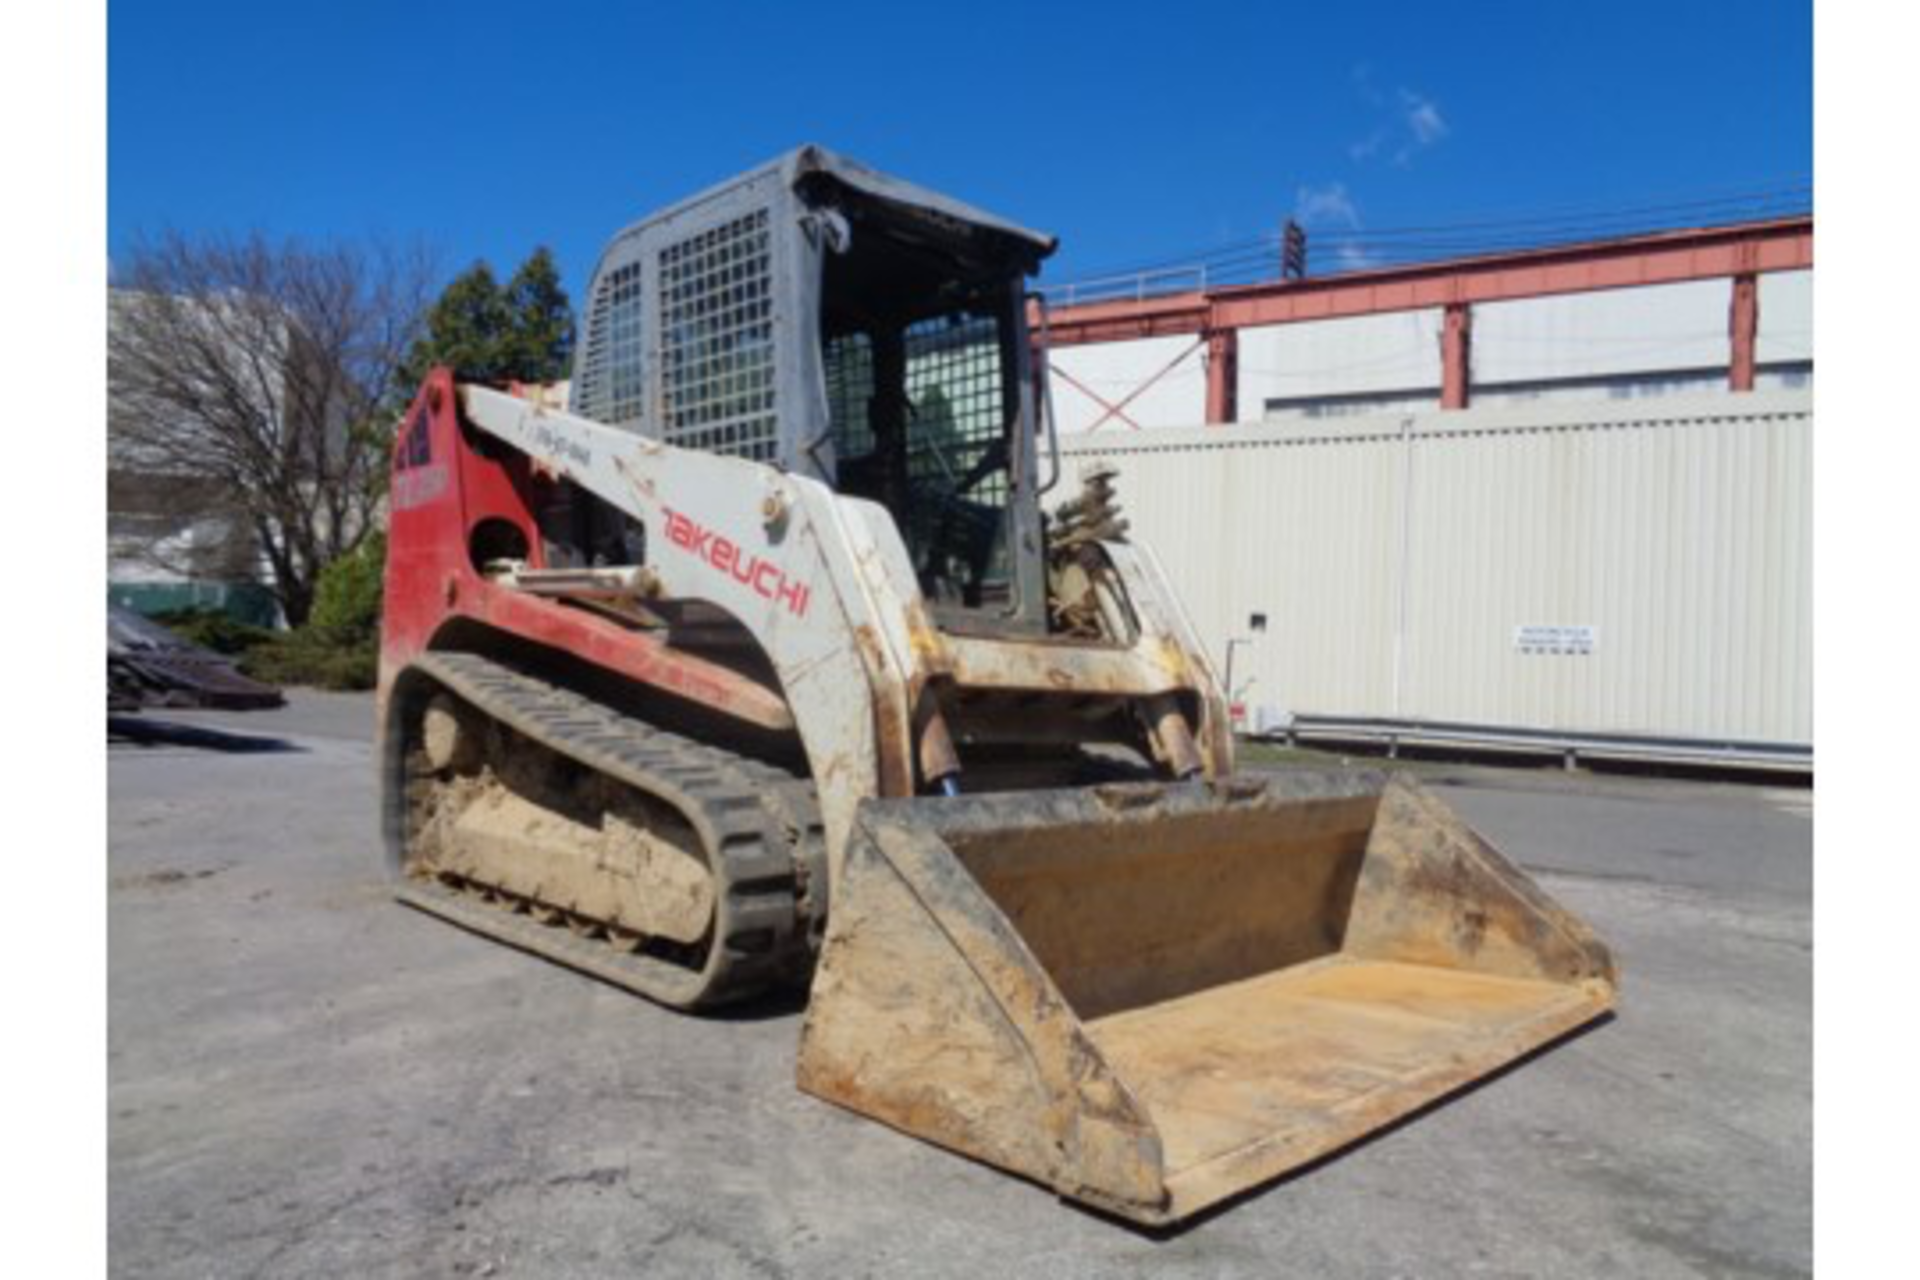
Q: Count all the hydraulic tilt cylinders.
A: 2